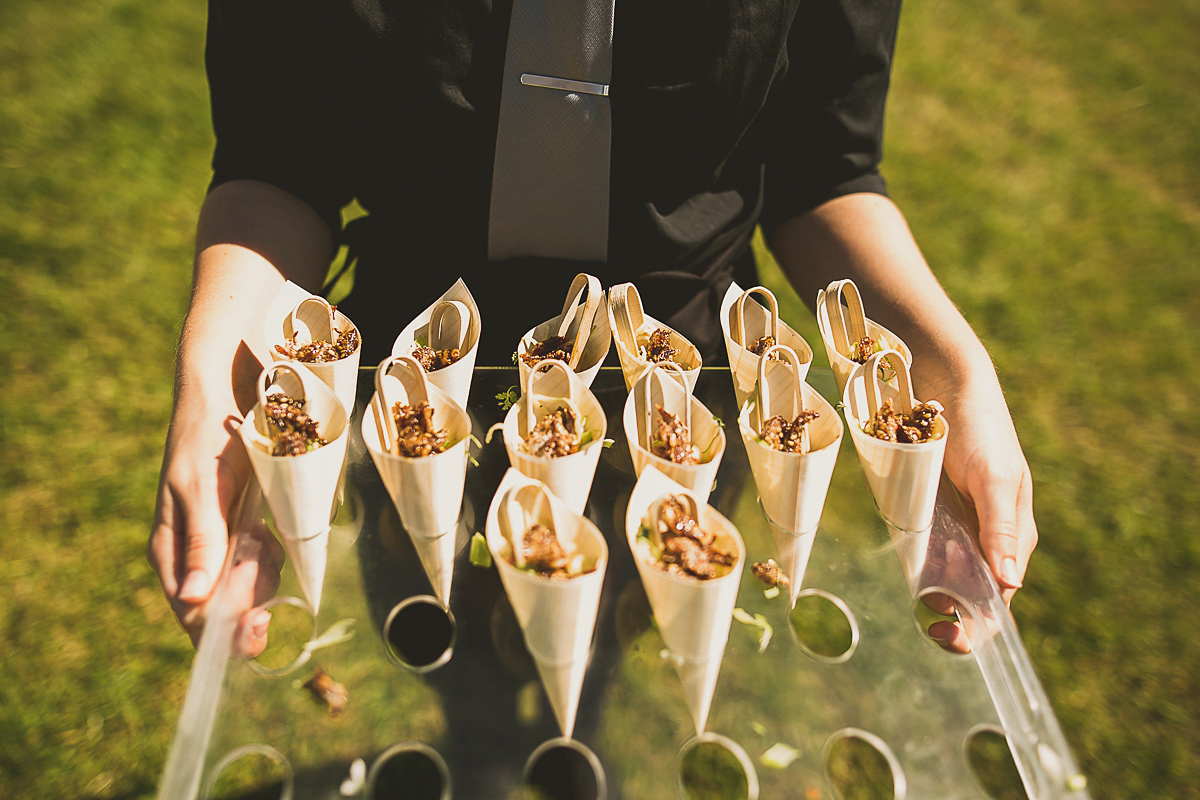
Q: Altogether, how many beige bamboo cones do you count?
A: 14